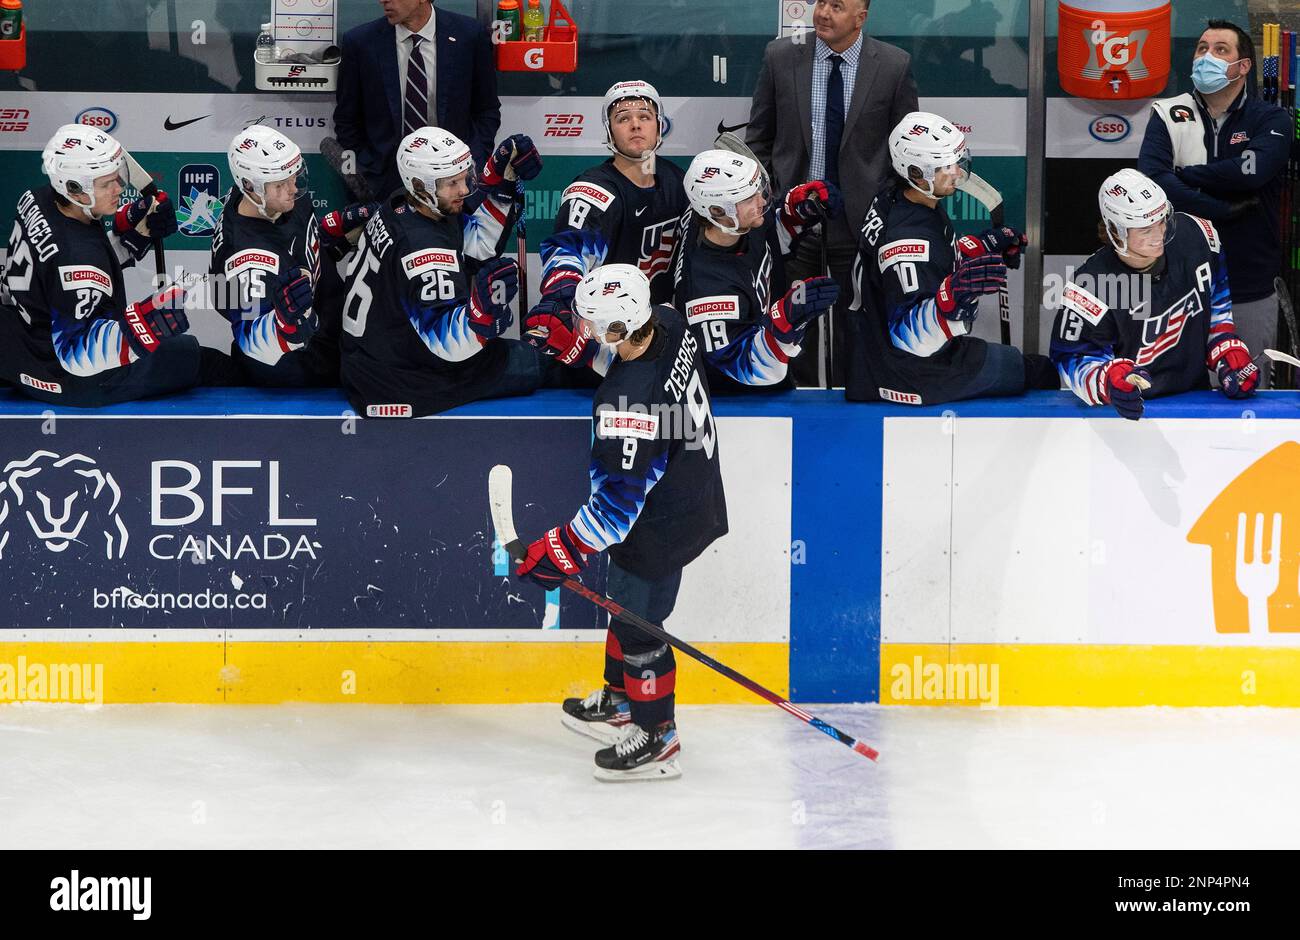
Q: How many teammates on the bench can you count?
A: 7